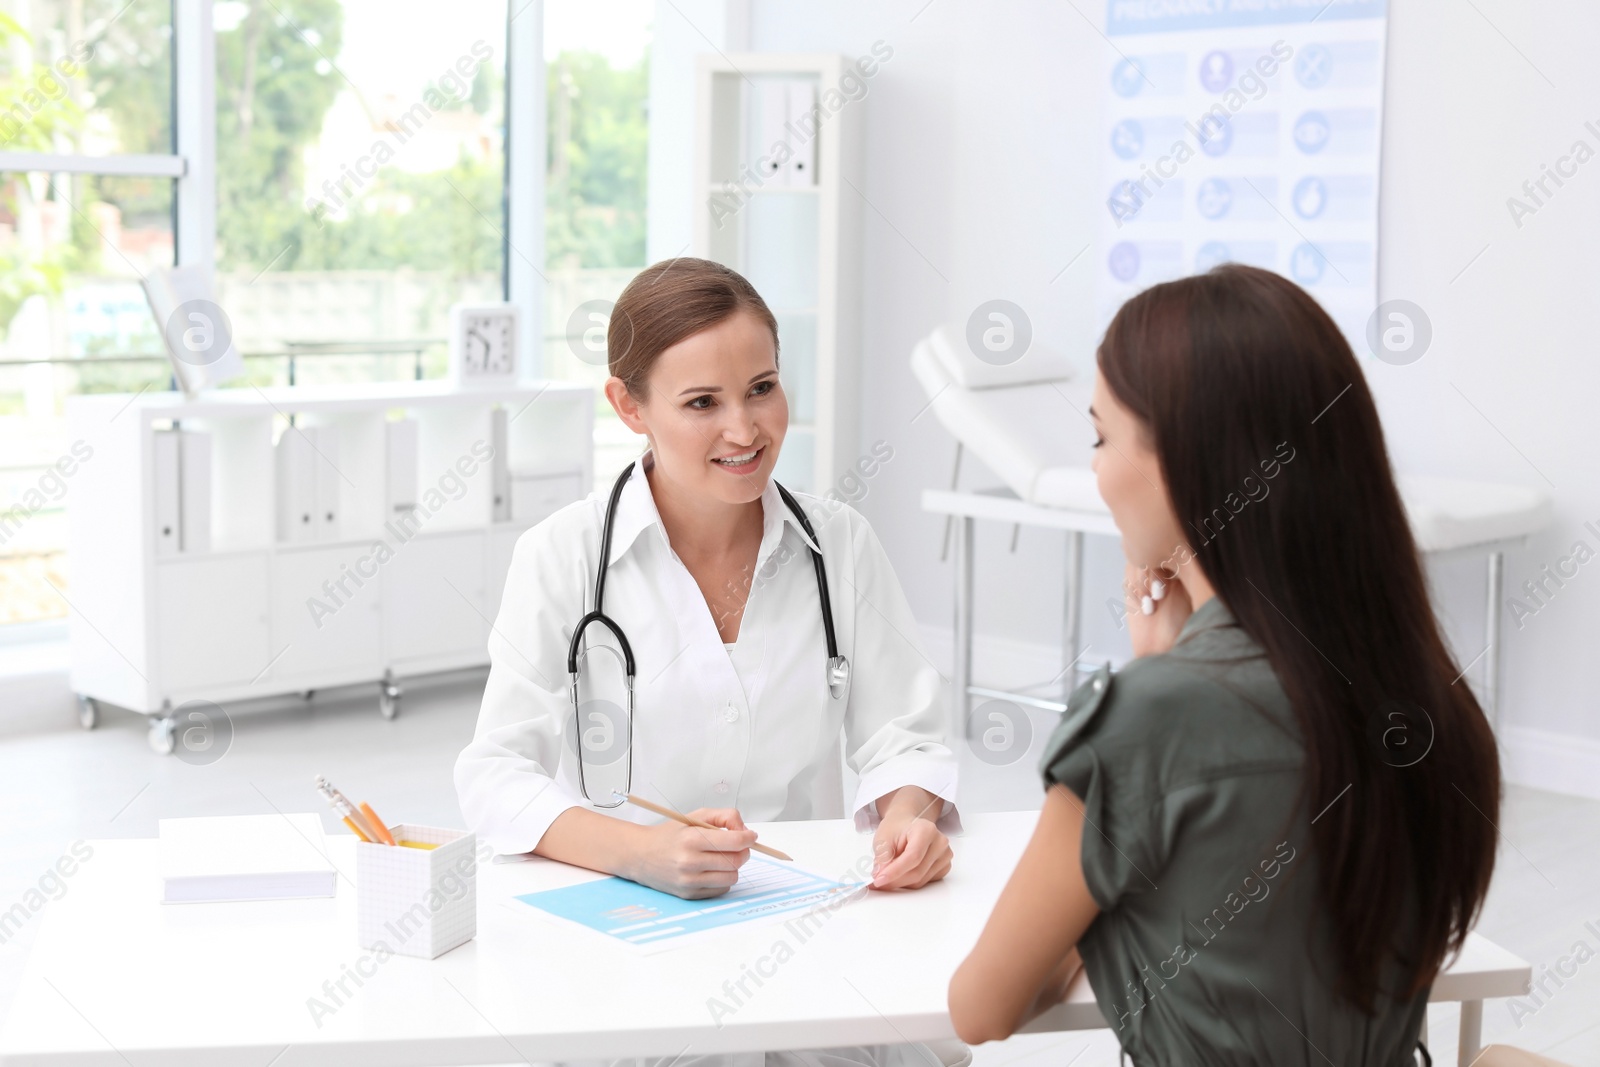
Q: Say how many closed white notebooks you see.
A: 1